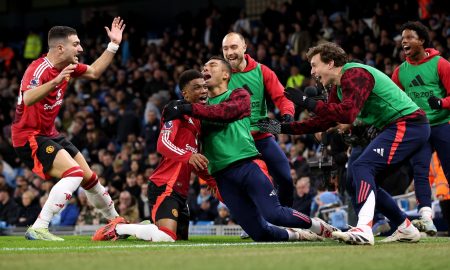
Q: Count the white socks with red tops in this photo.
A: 3